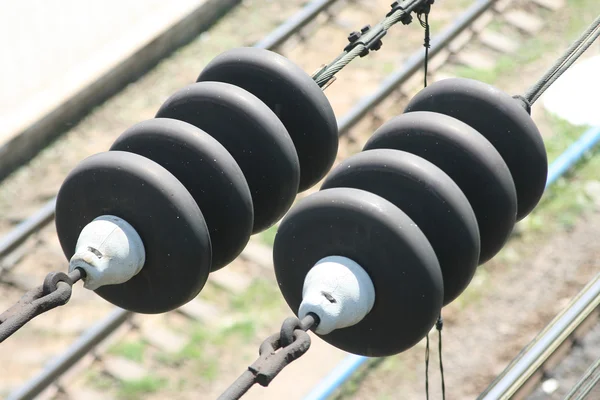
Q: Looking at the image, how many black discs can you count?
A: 8